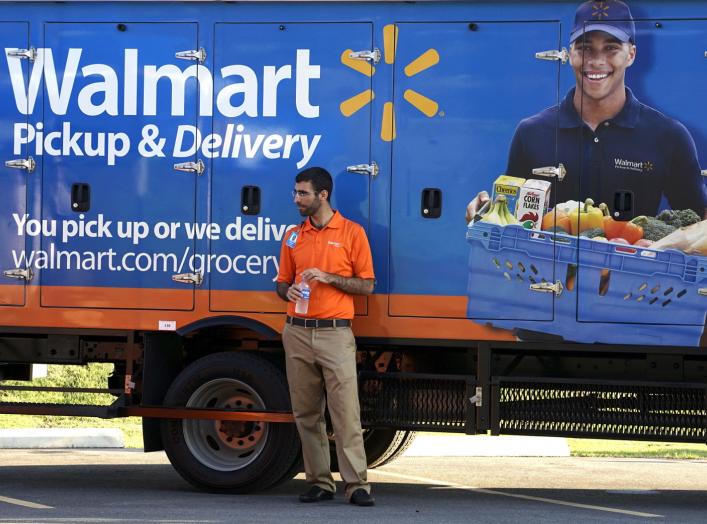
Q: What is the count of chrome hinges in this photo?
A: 11